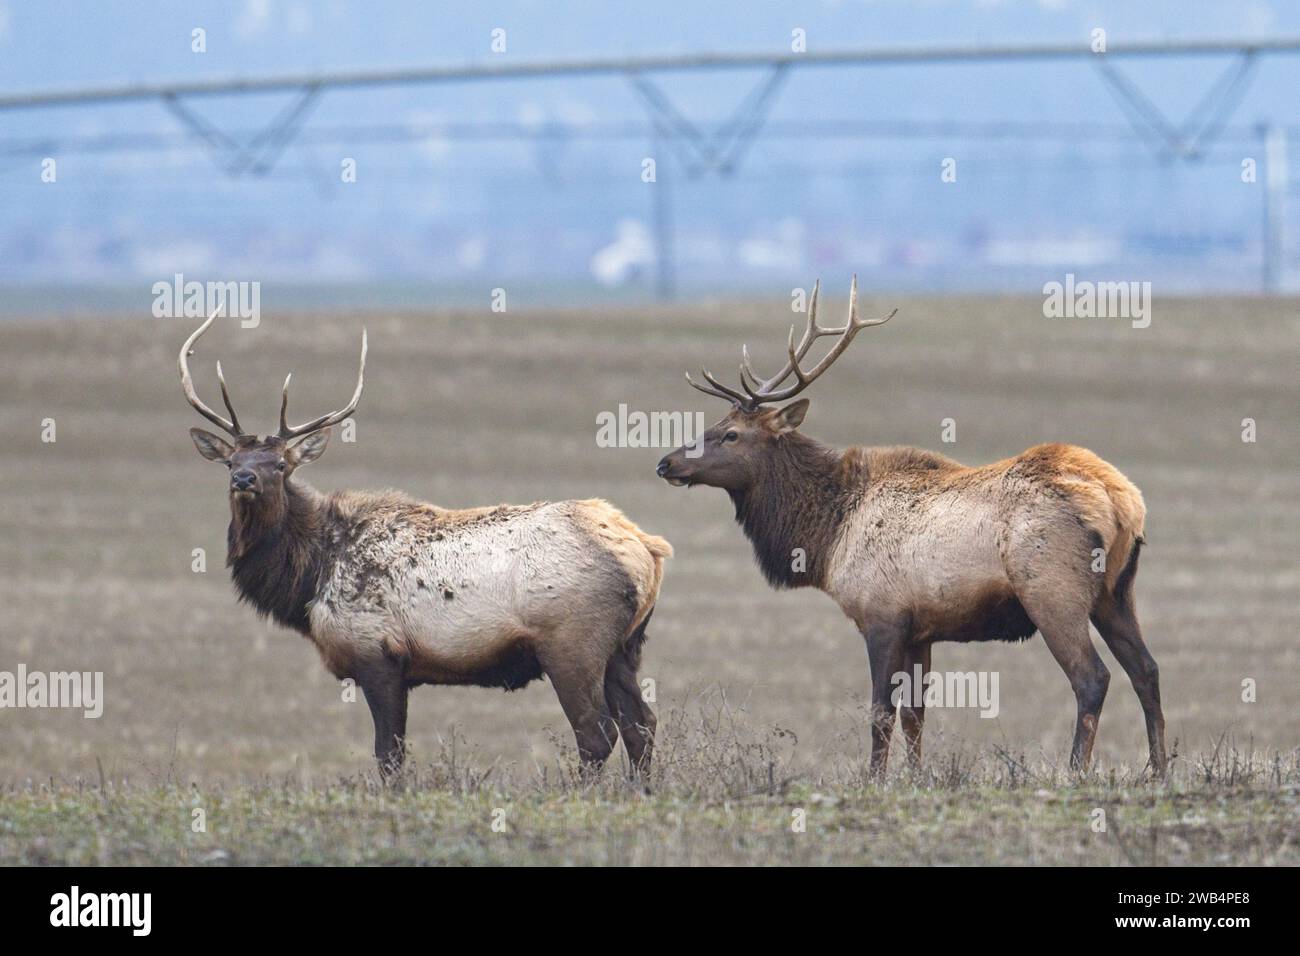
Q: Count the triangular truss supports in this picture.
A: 3